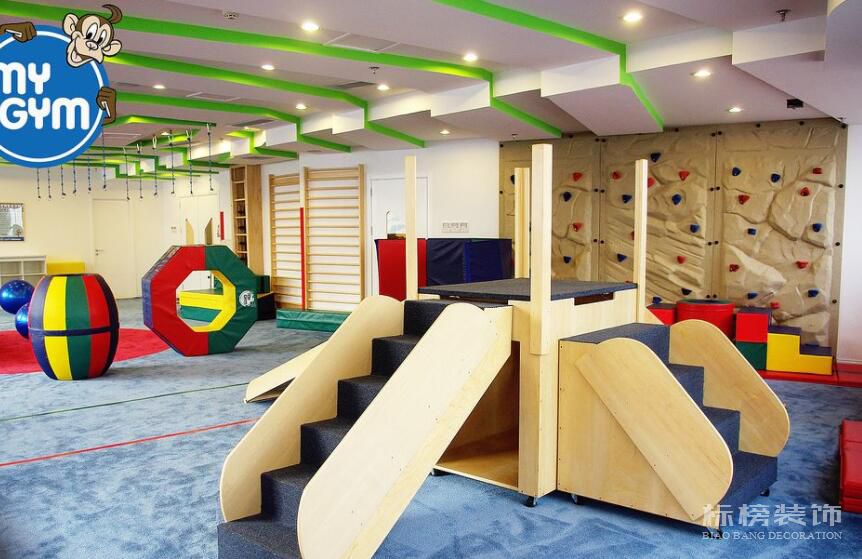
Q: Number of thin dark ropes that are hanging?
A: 12